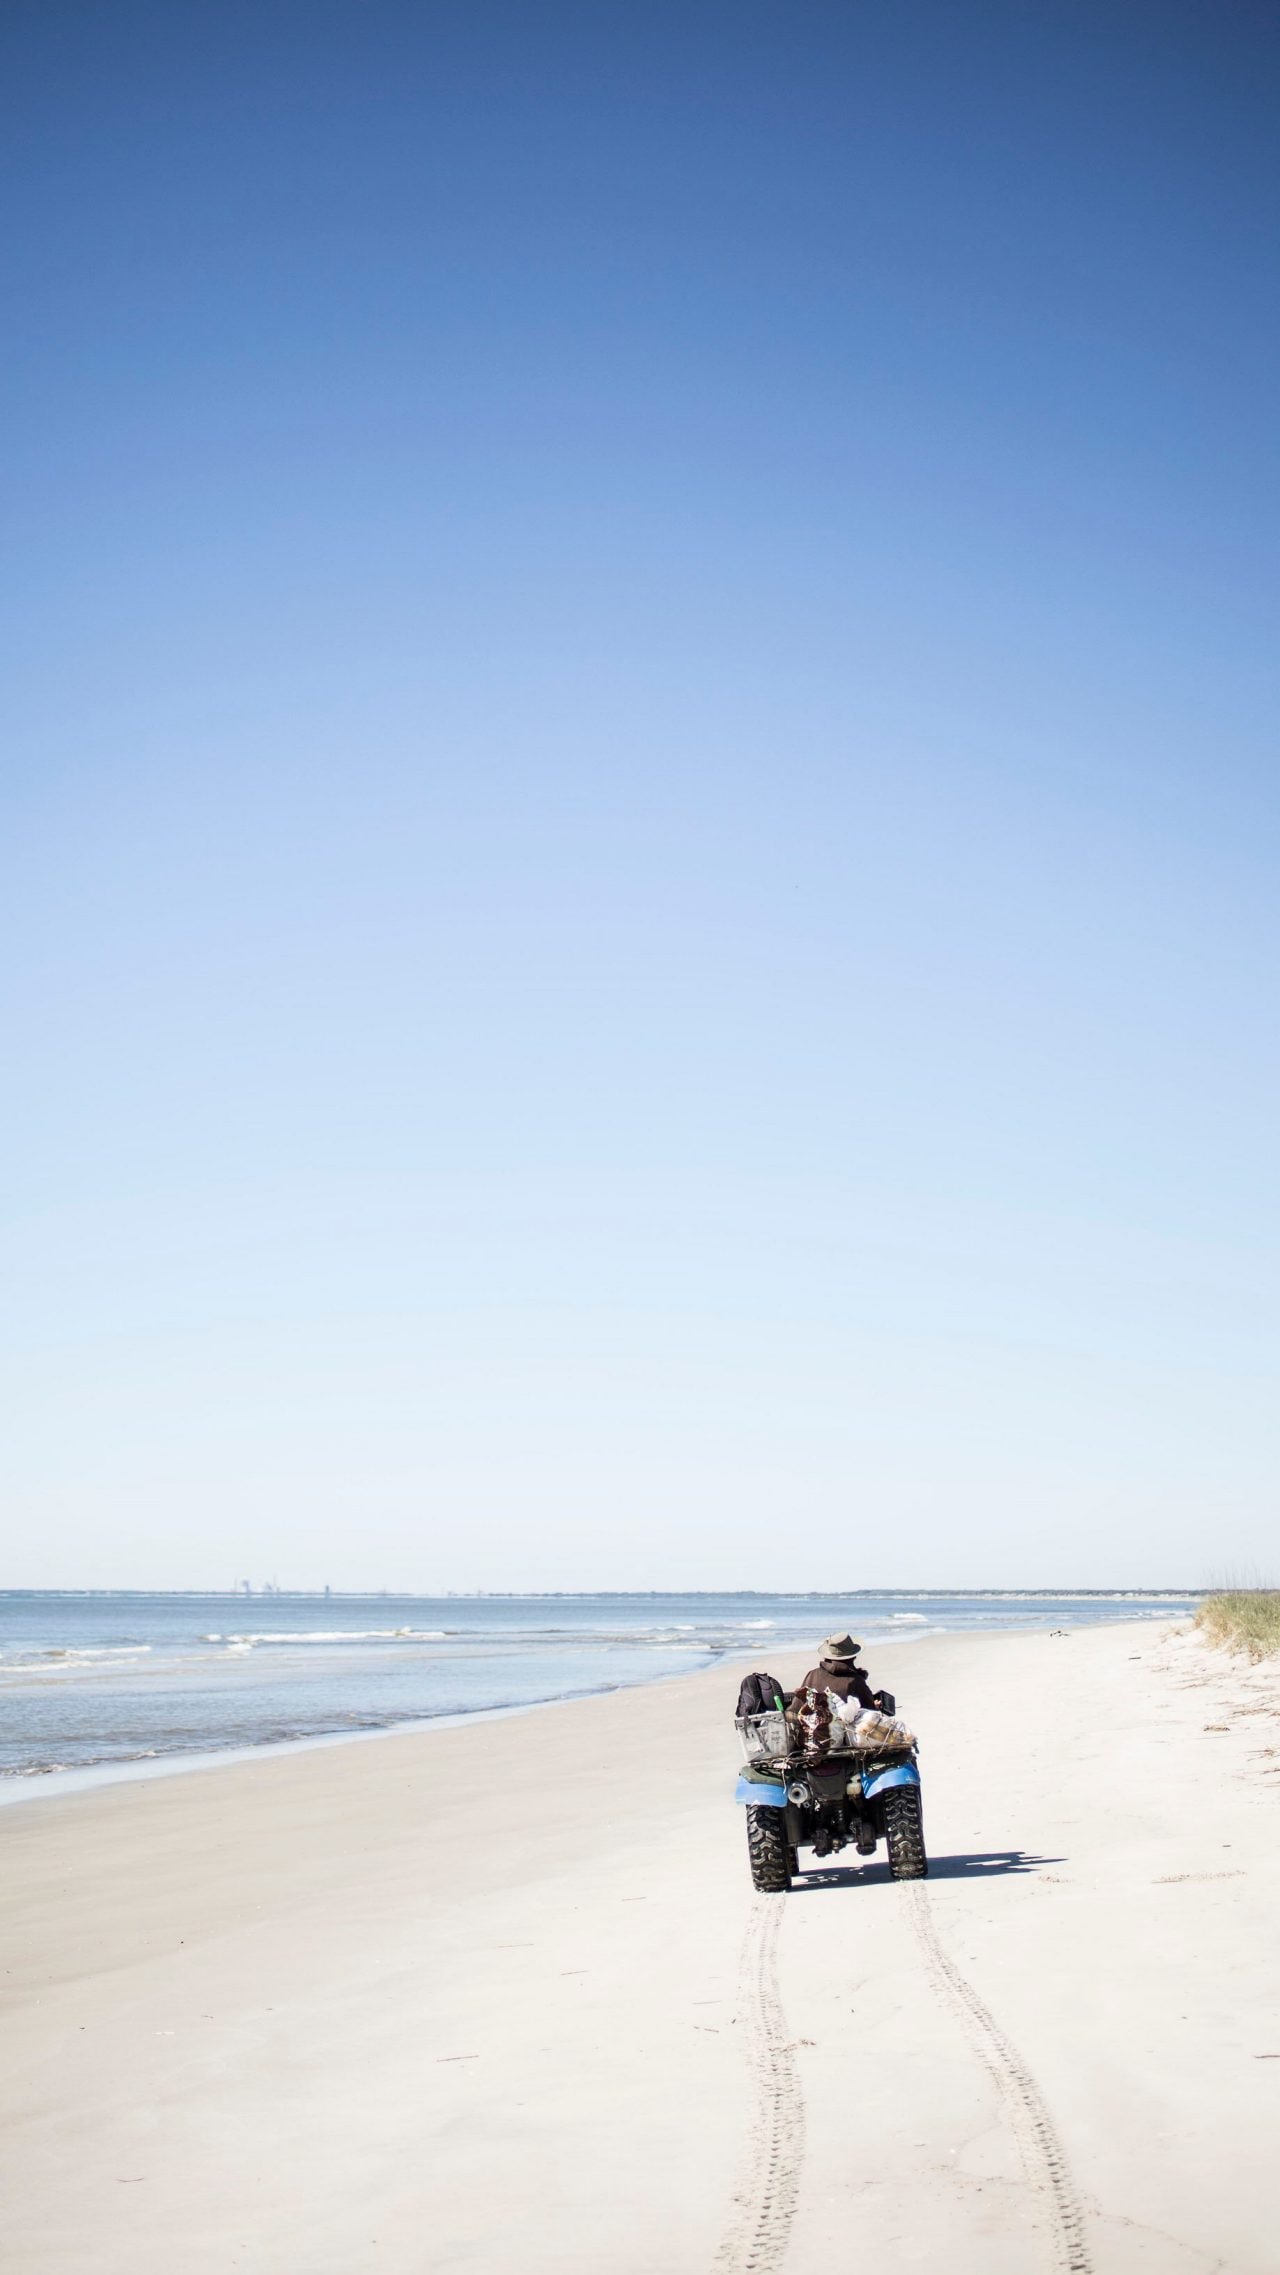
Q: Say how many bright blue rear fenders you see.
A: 2